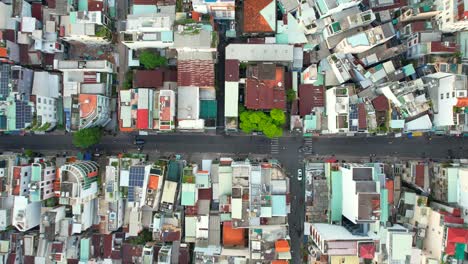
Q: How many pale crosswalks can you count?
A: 2